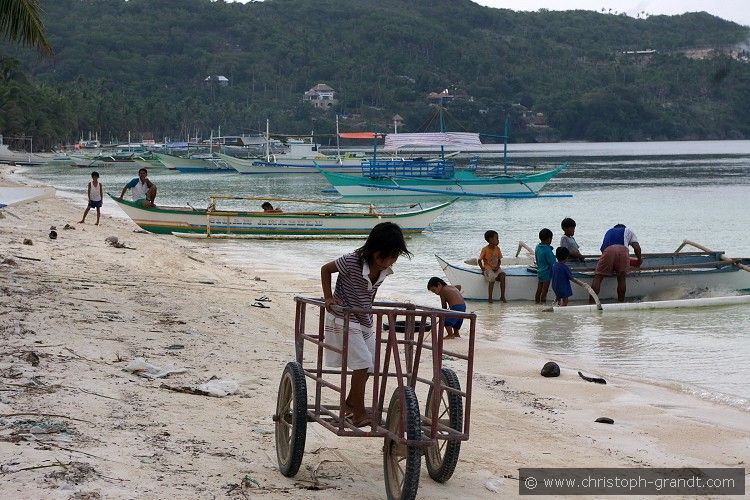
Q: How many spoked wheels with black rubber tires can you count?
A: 3